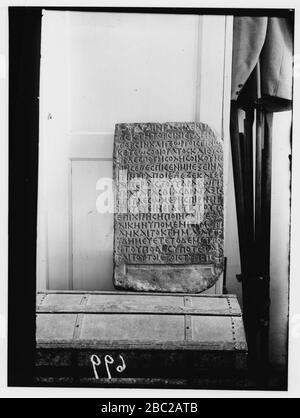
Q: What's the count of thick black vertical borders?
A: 1